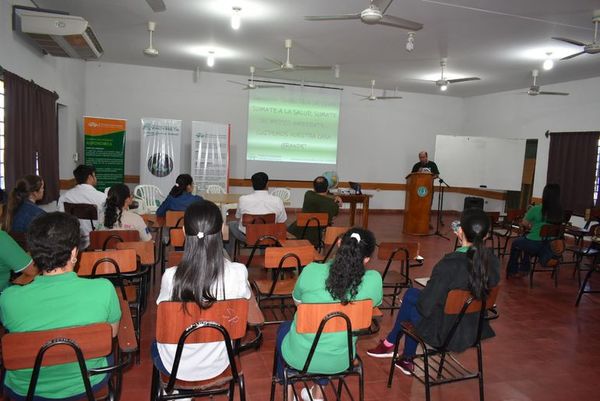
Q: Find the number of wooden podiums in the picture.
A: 1